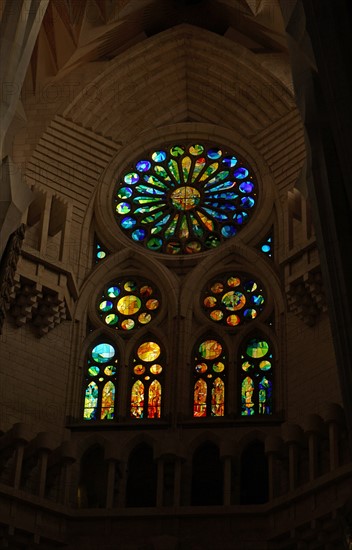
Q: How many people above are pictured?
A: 0